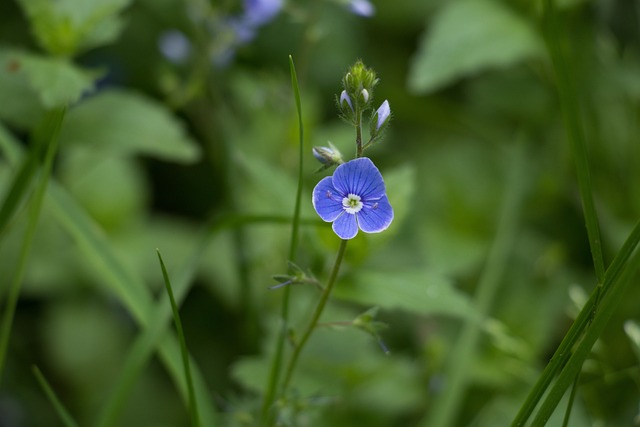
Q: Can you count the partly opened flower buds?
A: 4